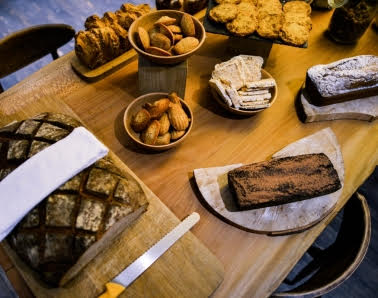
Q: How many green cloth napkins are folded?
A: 0